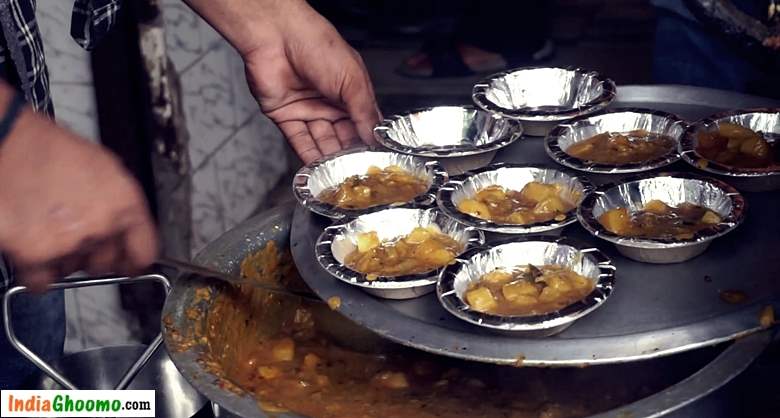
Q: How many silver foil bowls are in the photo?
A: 9